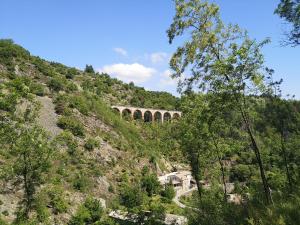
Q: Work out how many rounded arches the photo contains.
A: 7